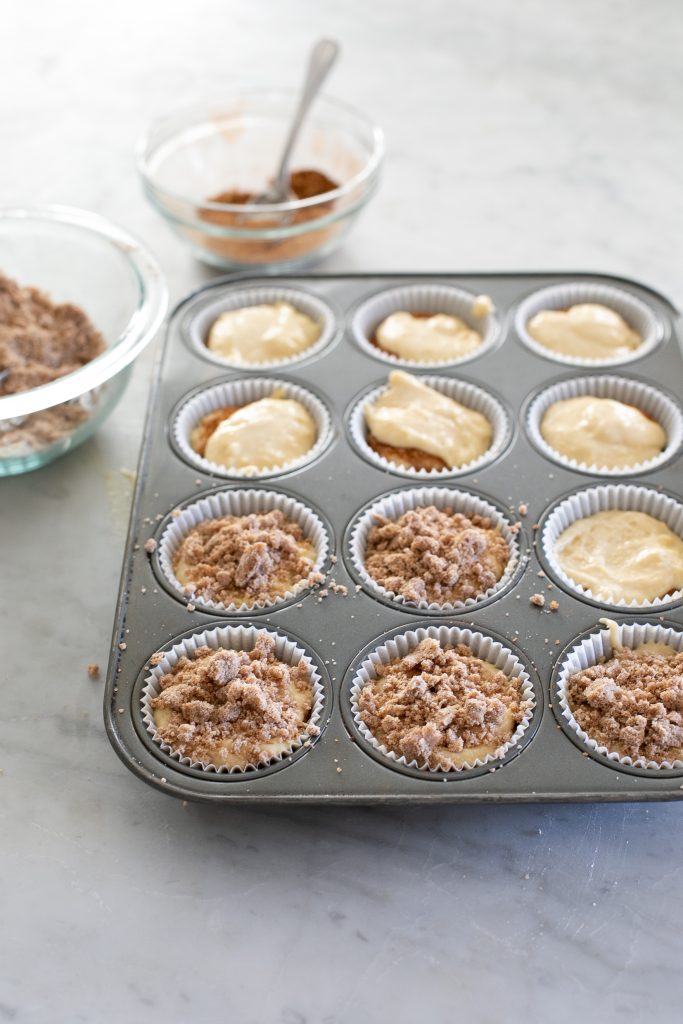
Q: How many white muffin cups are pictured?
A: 12